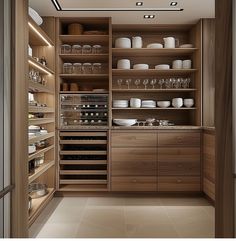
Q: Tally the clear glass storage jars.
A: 8